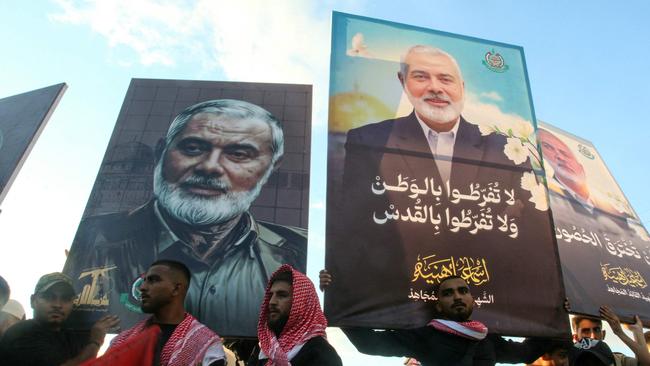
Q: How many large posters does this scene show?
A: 4